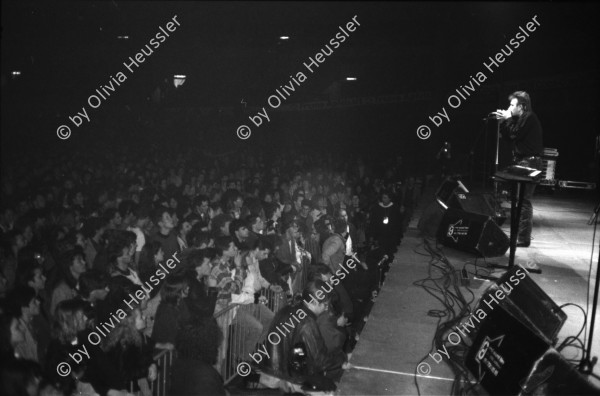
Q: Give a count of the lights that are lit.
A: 5